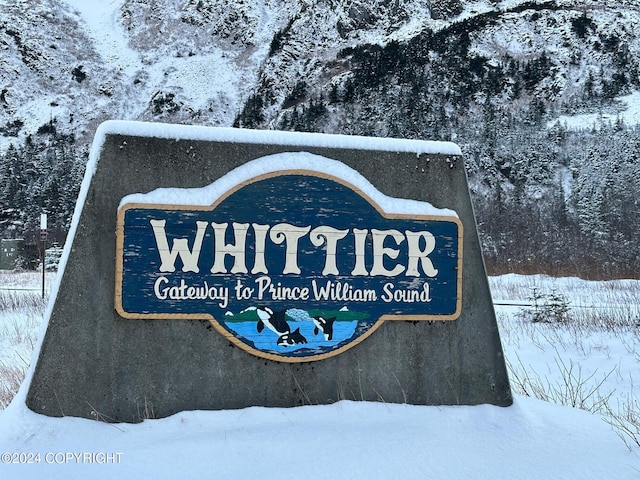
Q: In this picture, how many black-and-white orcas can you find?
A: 3